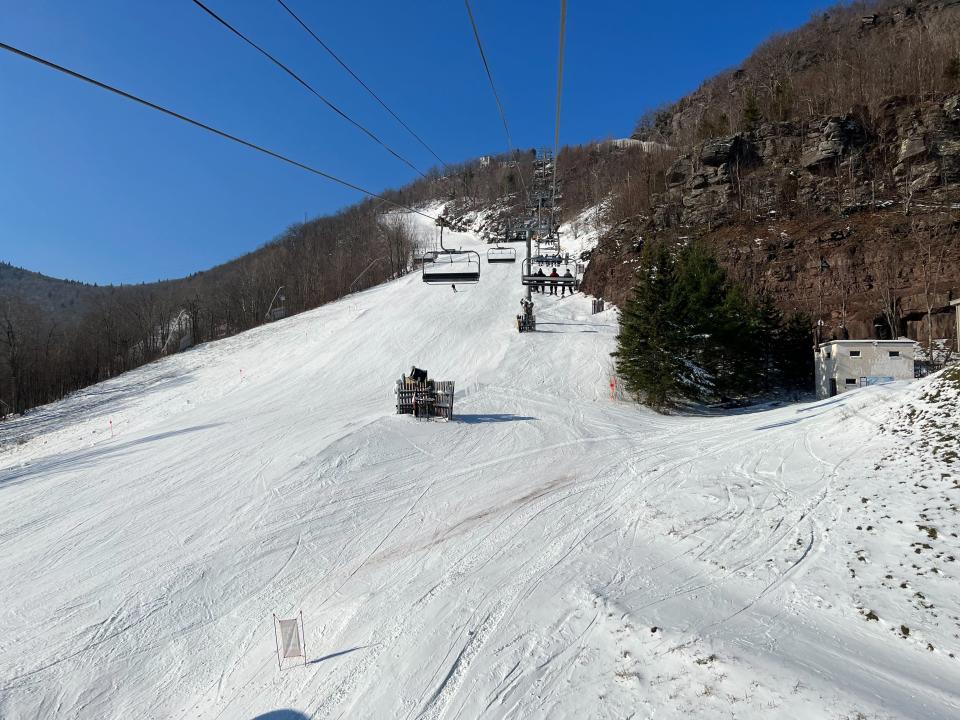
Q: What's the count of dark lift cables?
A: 5